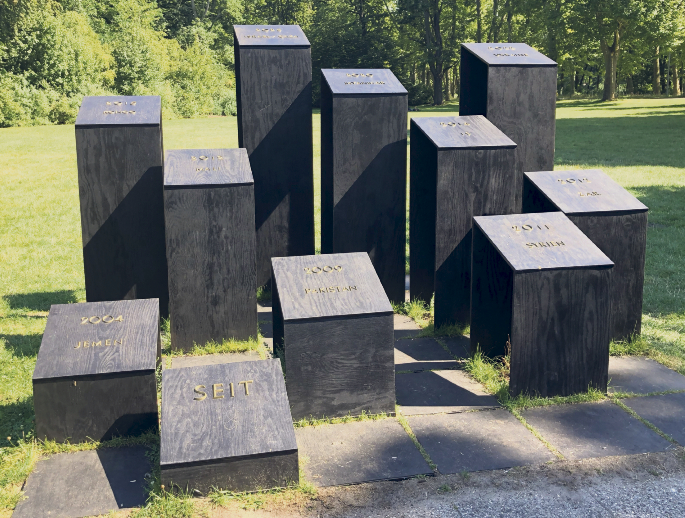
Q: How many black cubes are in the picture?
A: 11